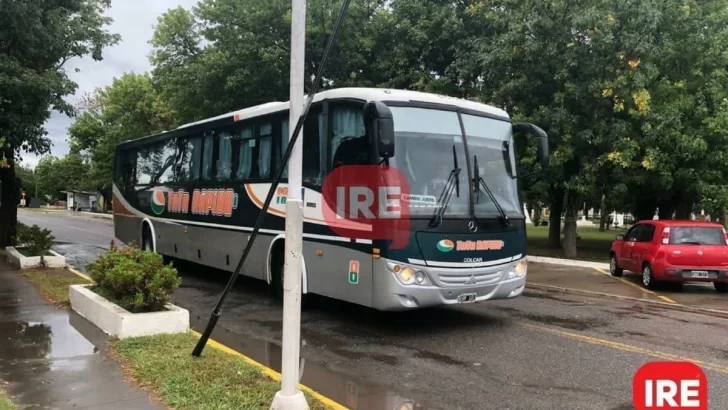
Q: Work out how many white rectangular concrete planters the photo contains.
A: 2